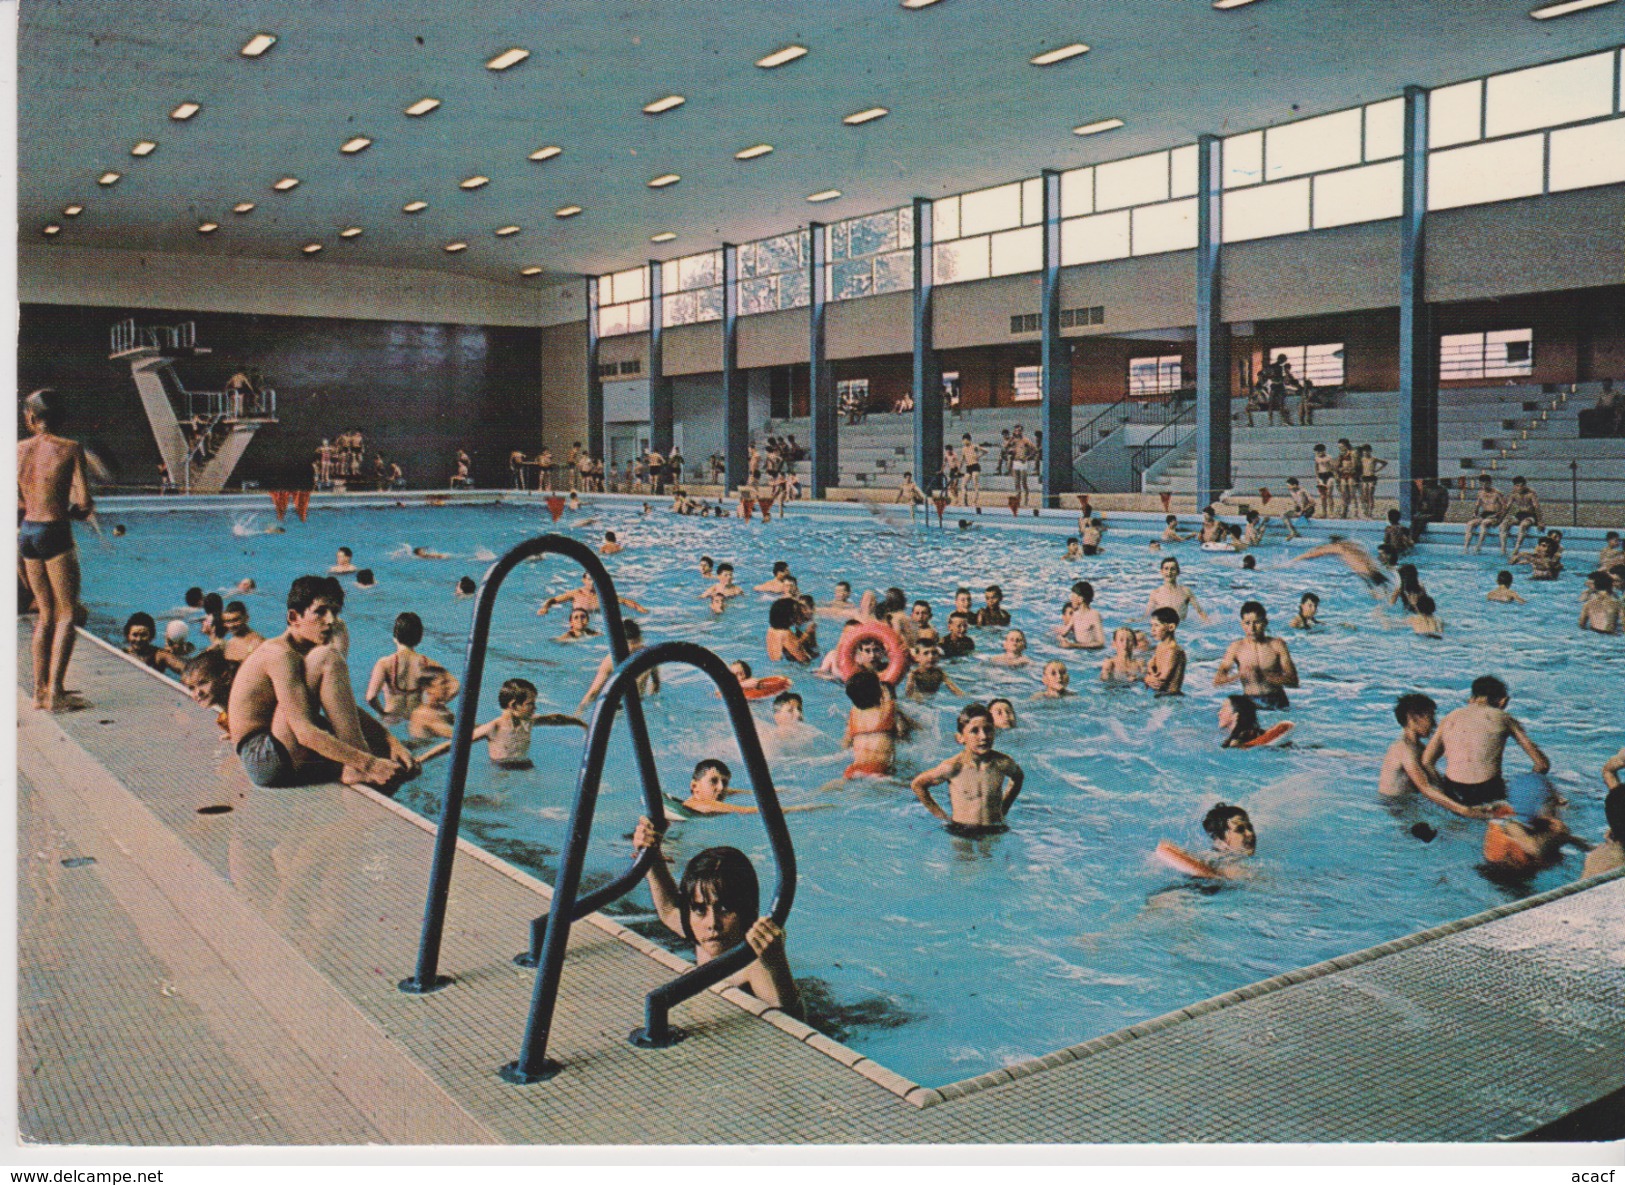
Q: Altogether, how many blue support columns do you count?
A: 8